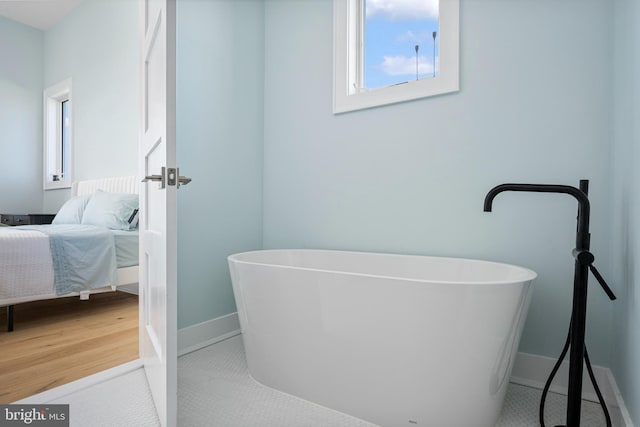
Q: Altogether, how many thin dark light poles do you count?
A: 2